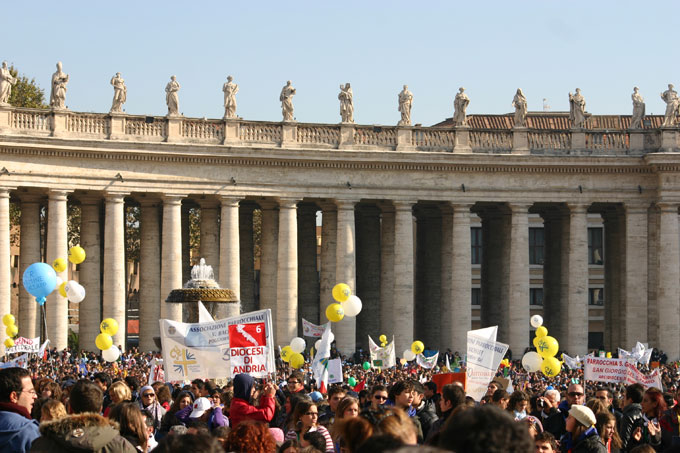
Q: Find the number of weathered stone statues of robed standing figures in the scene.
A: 13